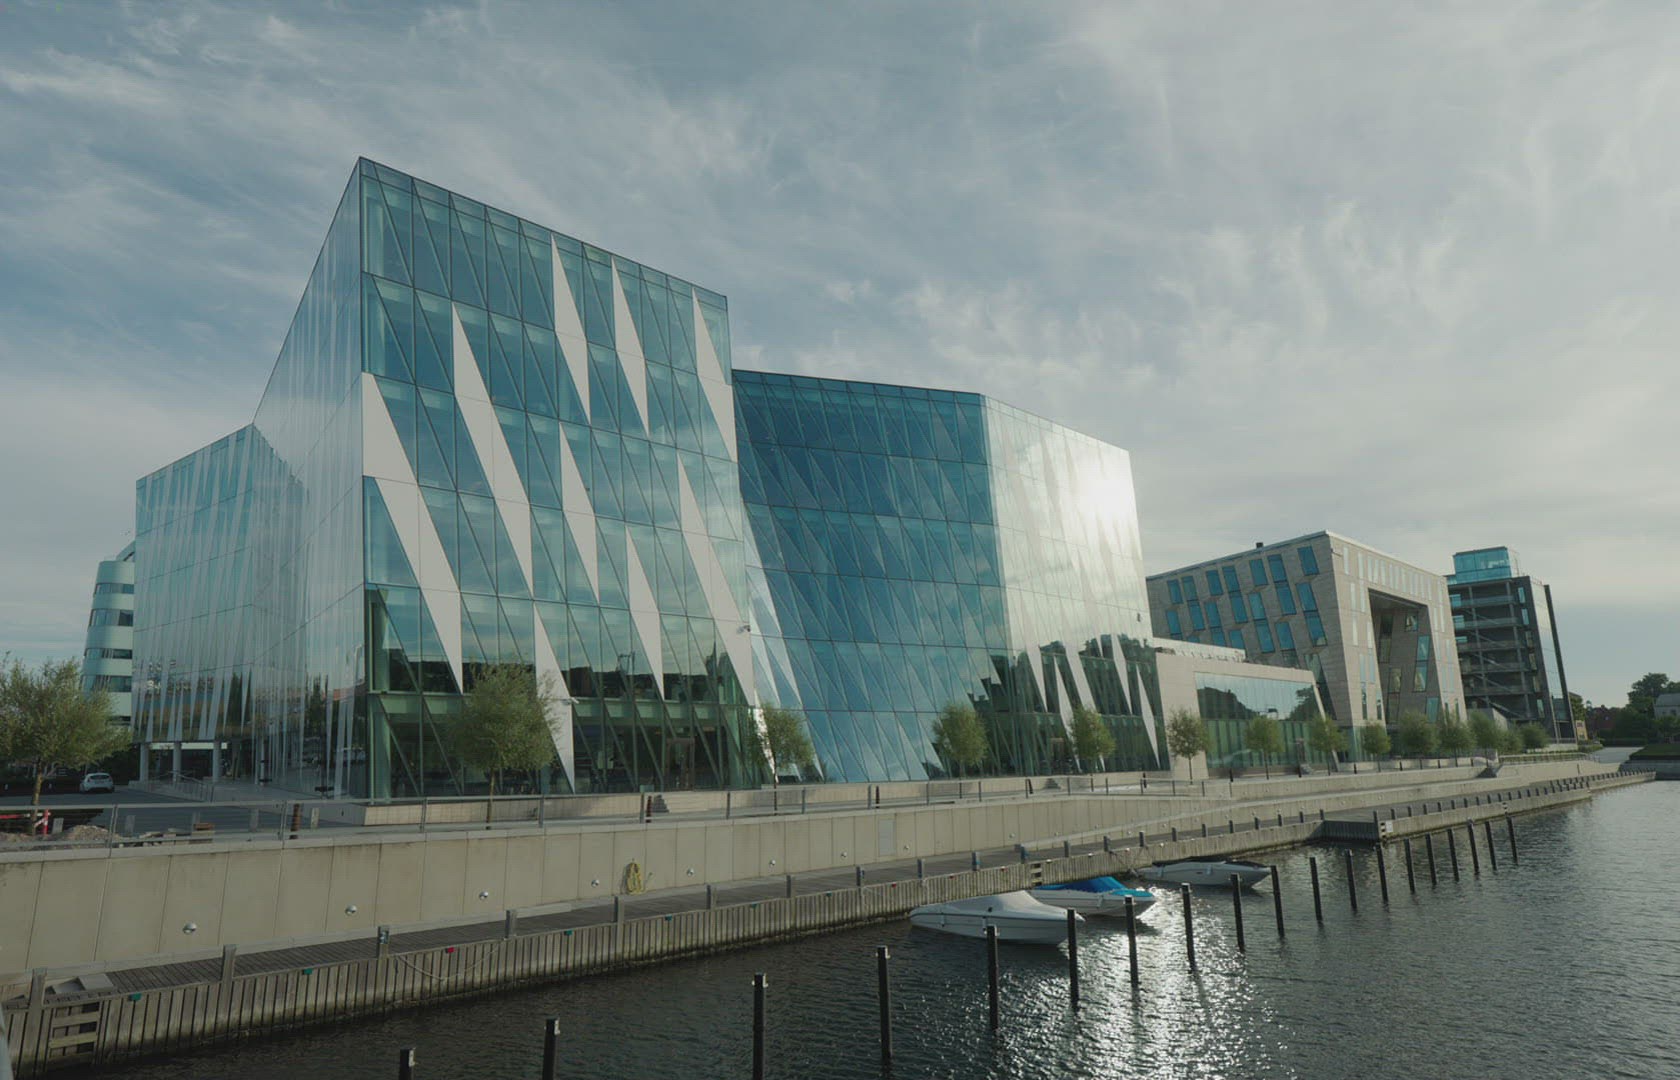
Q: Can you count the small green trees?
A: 14